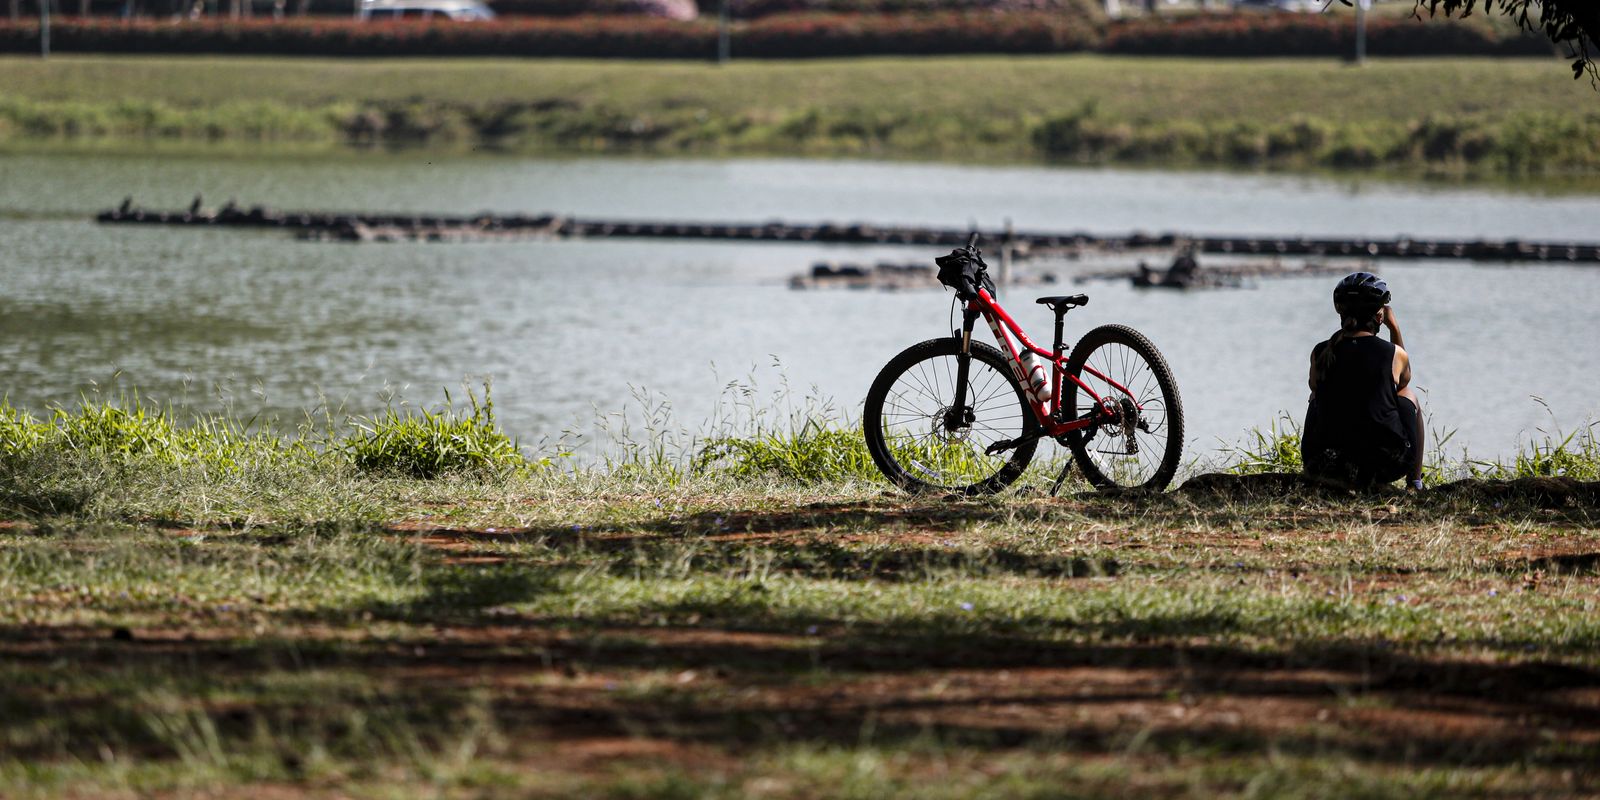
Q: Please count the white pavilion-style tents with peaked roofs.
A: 0